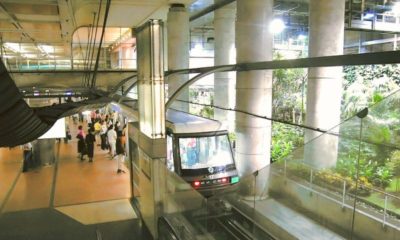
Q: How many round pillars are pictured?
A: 4